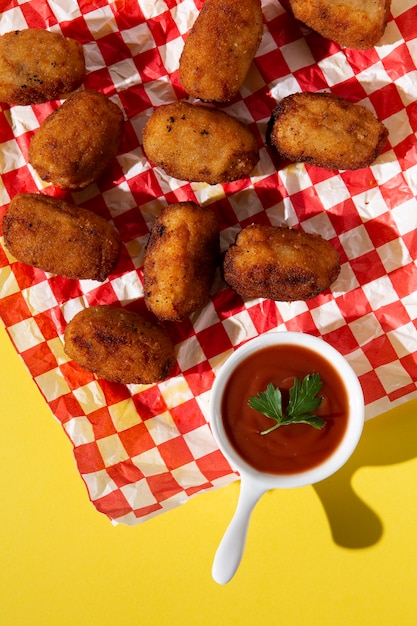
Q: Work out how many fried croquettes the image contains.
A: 10